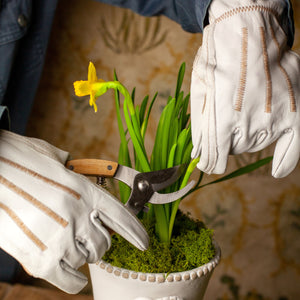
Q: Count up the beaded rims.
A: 1